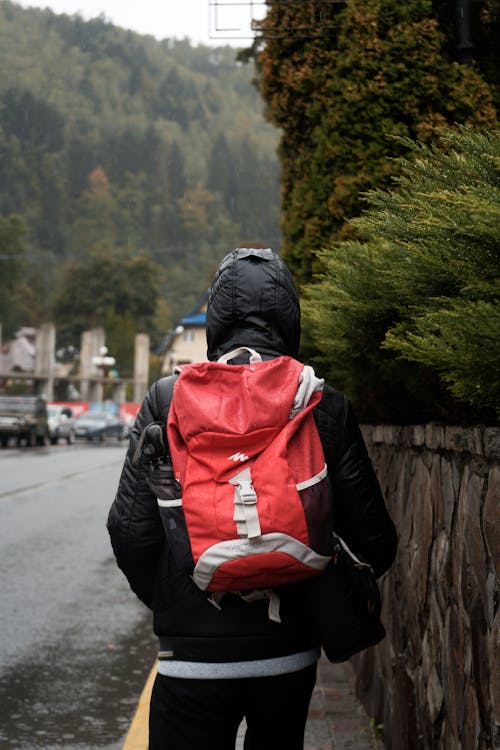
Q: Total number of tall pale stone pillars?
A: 3